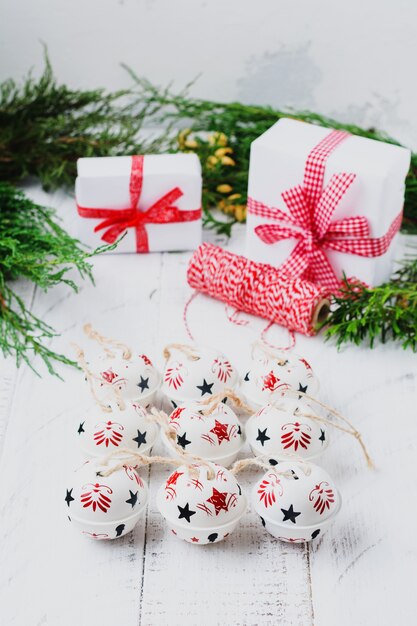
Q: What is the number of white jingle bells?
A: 9